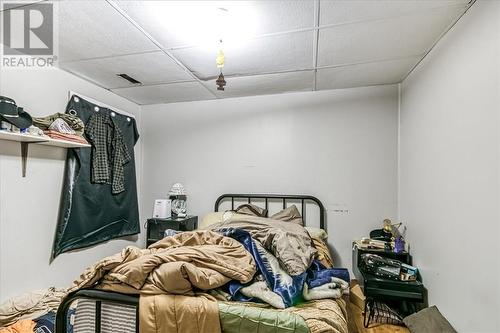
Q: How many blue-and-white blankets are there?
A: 1